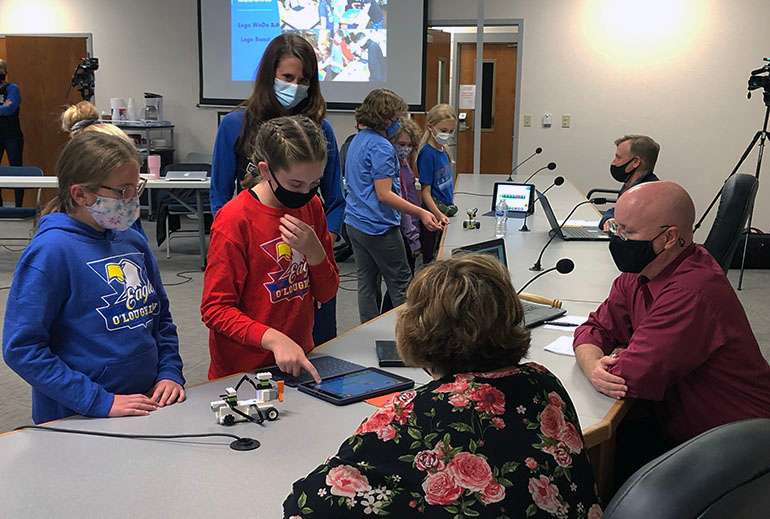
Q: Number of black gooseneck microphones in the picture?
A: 5